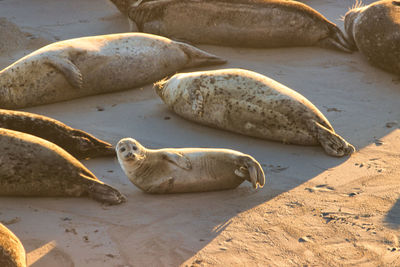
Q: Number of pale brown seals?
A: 3